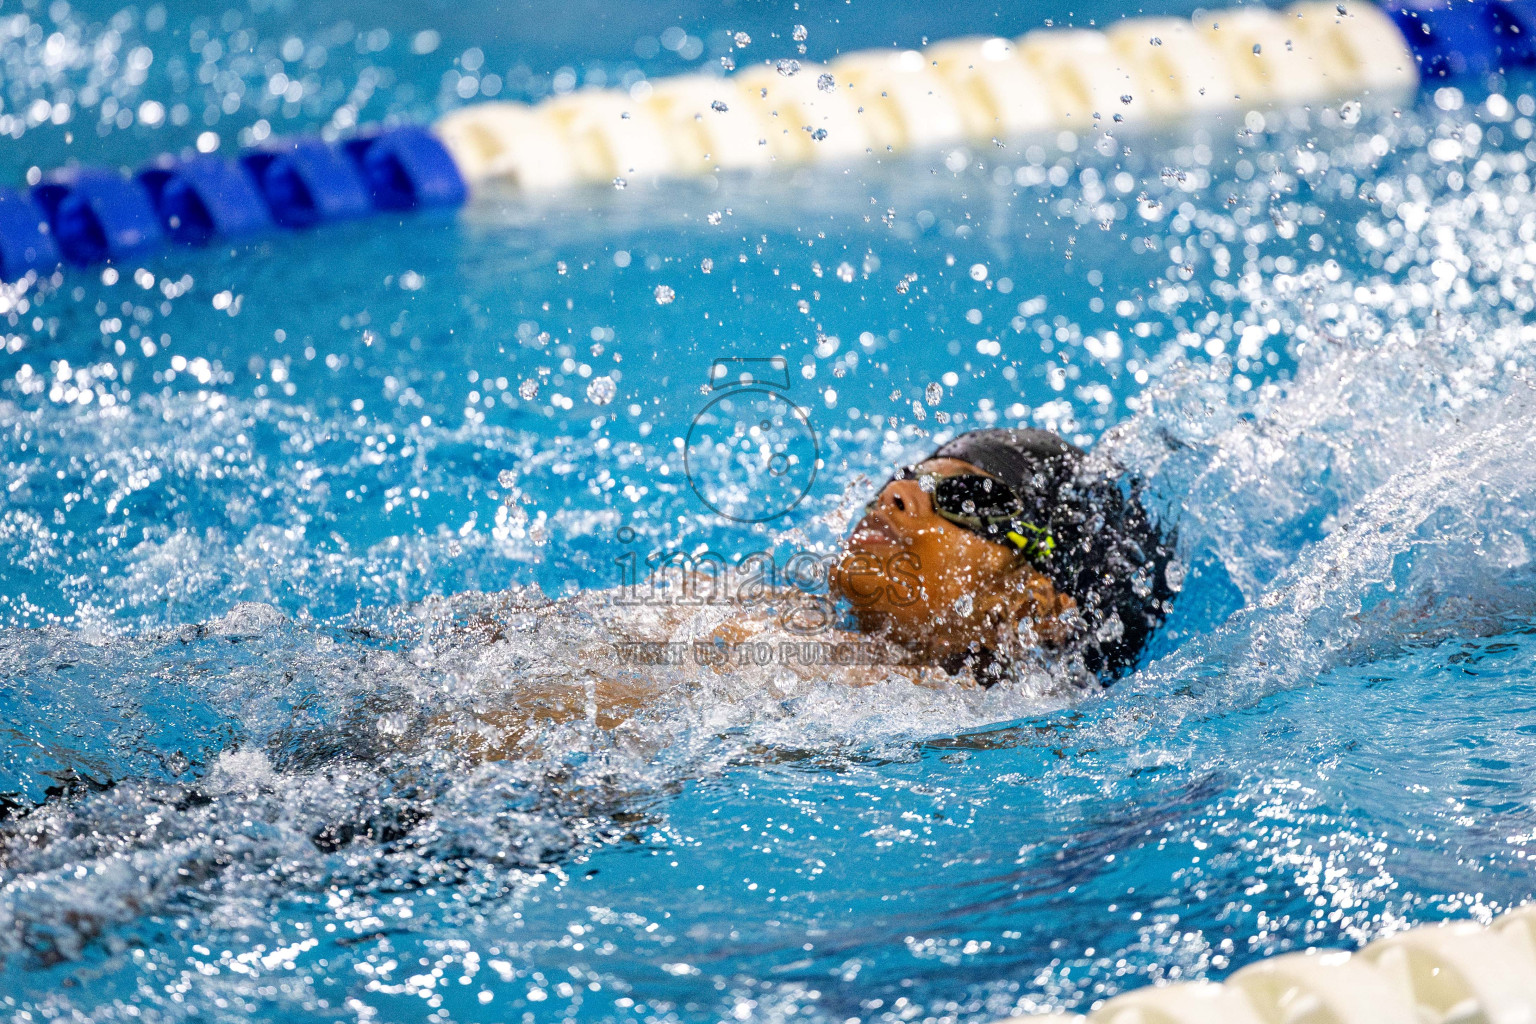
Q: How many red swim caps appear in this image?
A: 0